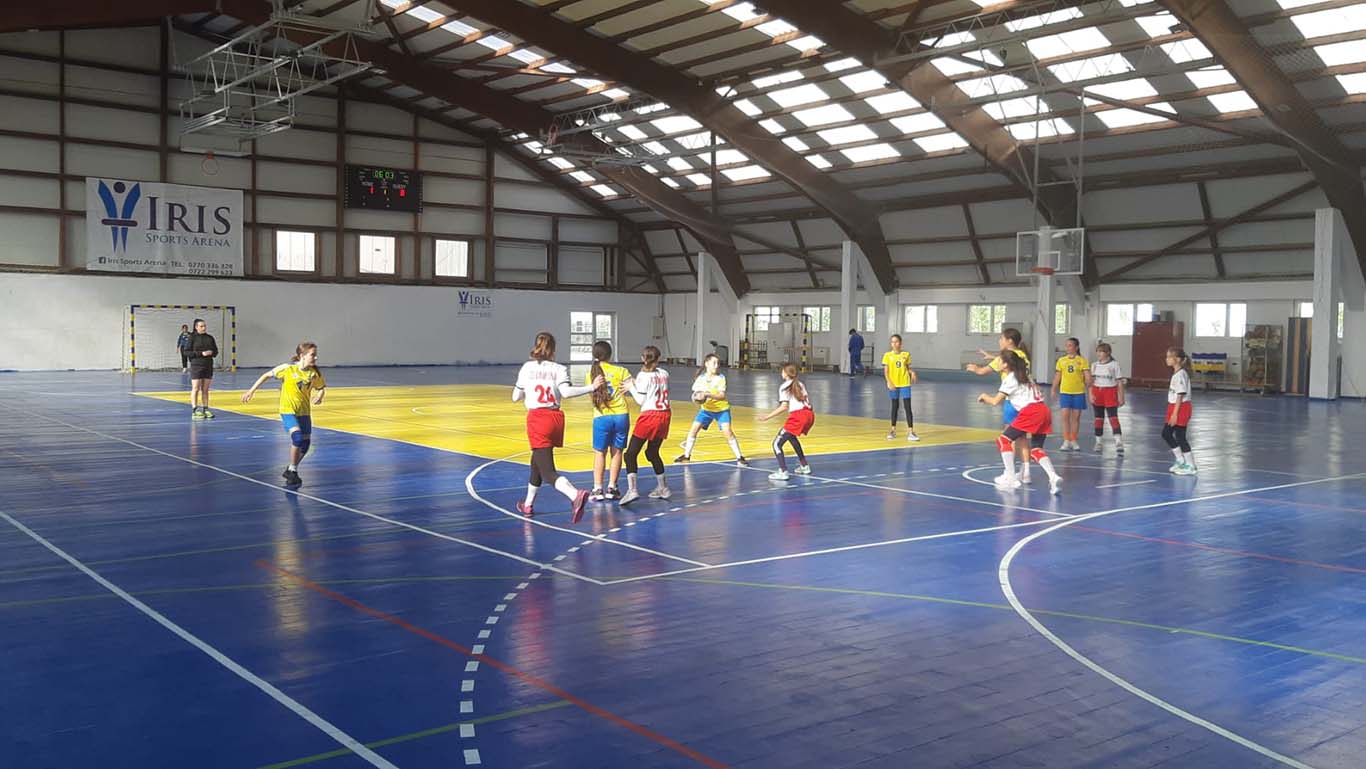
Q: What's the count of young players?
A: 12